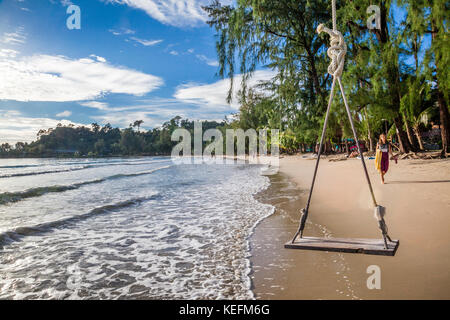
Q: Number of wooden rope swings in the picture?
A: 1